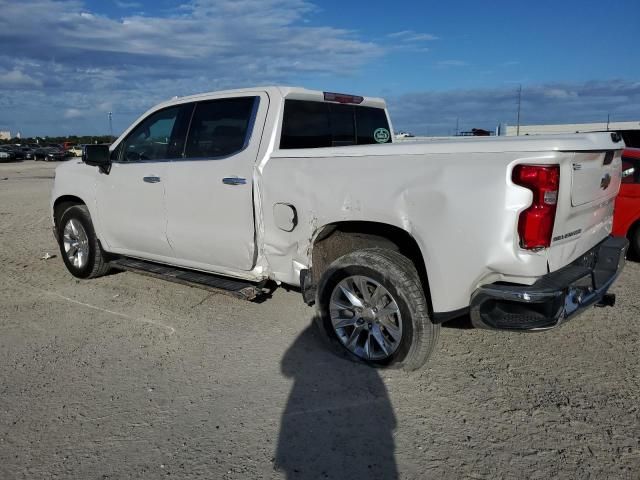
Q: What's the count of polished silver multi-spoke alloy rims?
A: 2